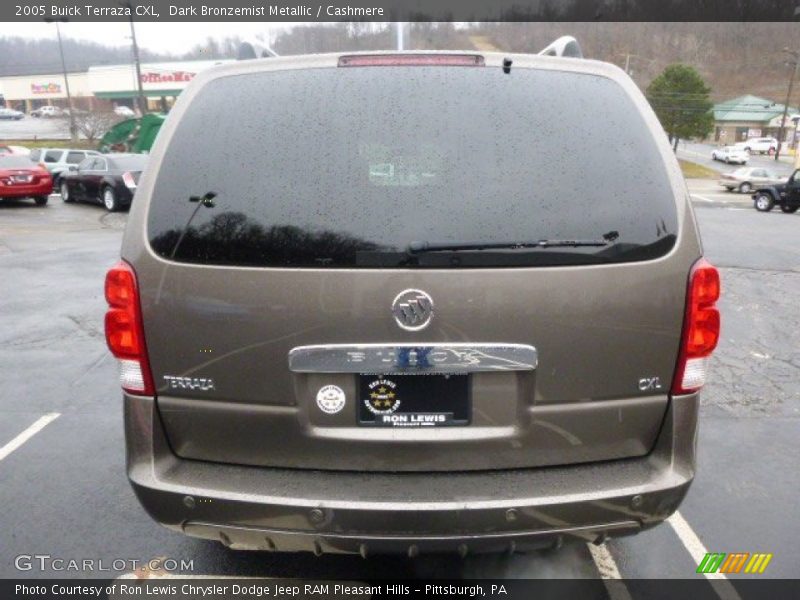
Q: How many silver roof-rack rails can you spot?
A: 2